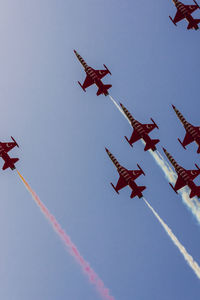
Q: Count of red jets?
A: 7